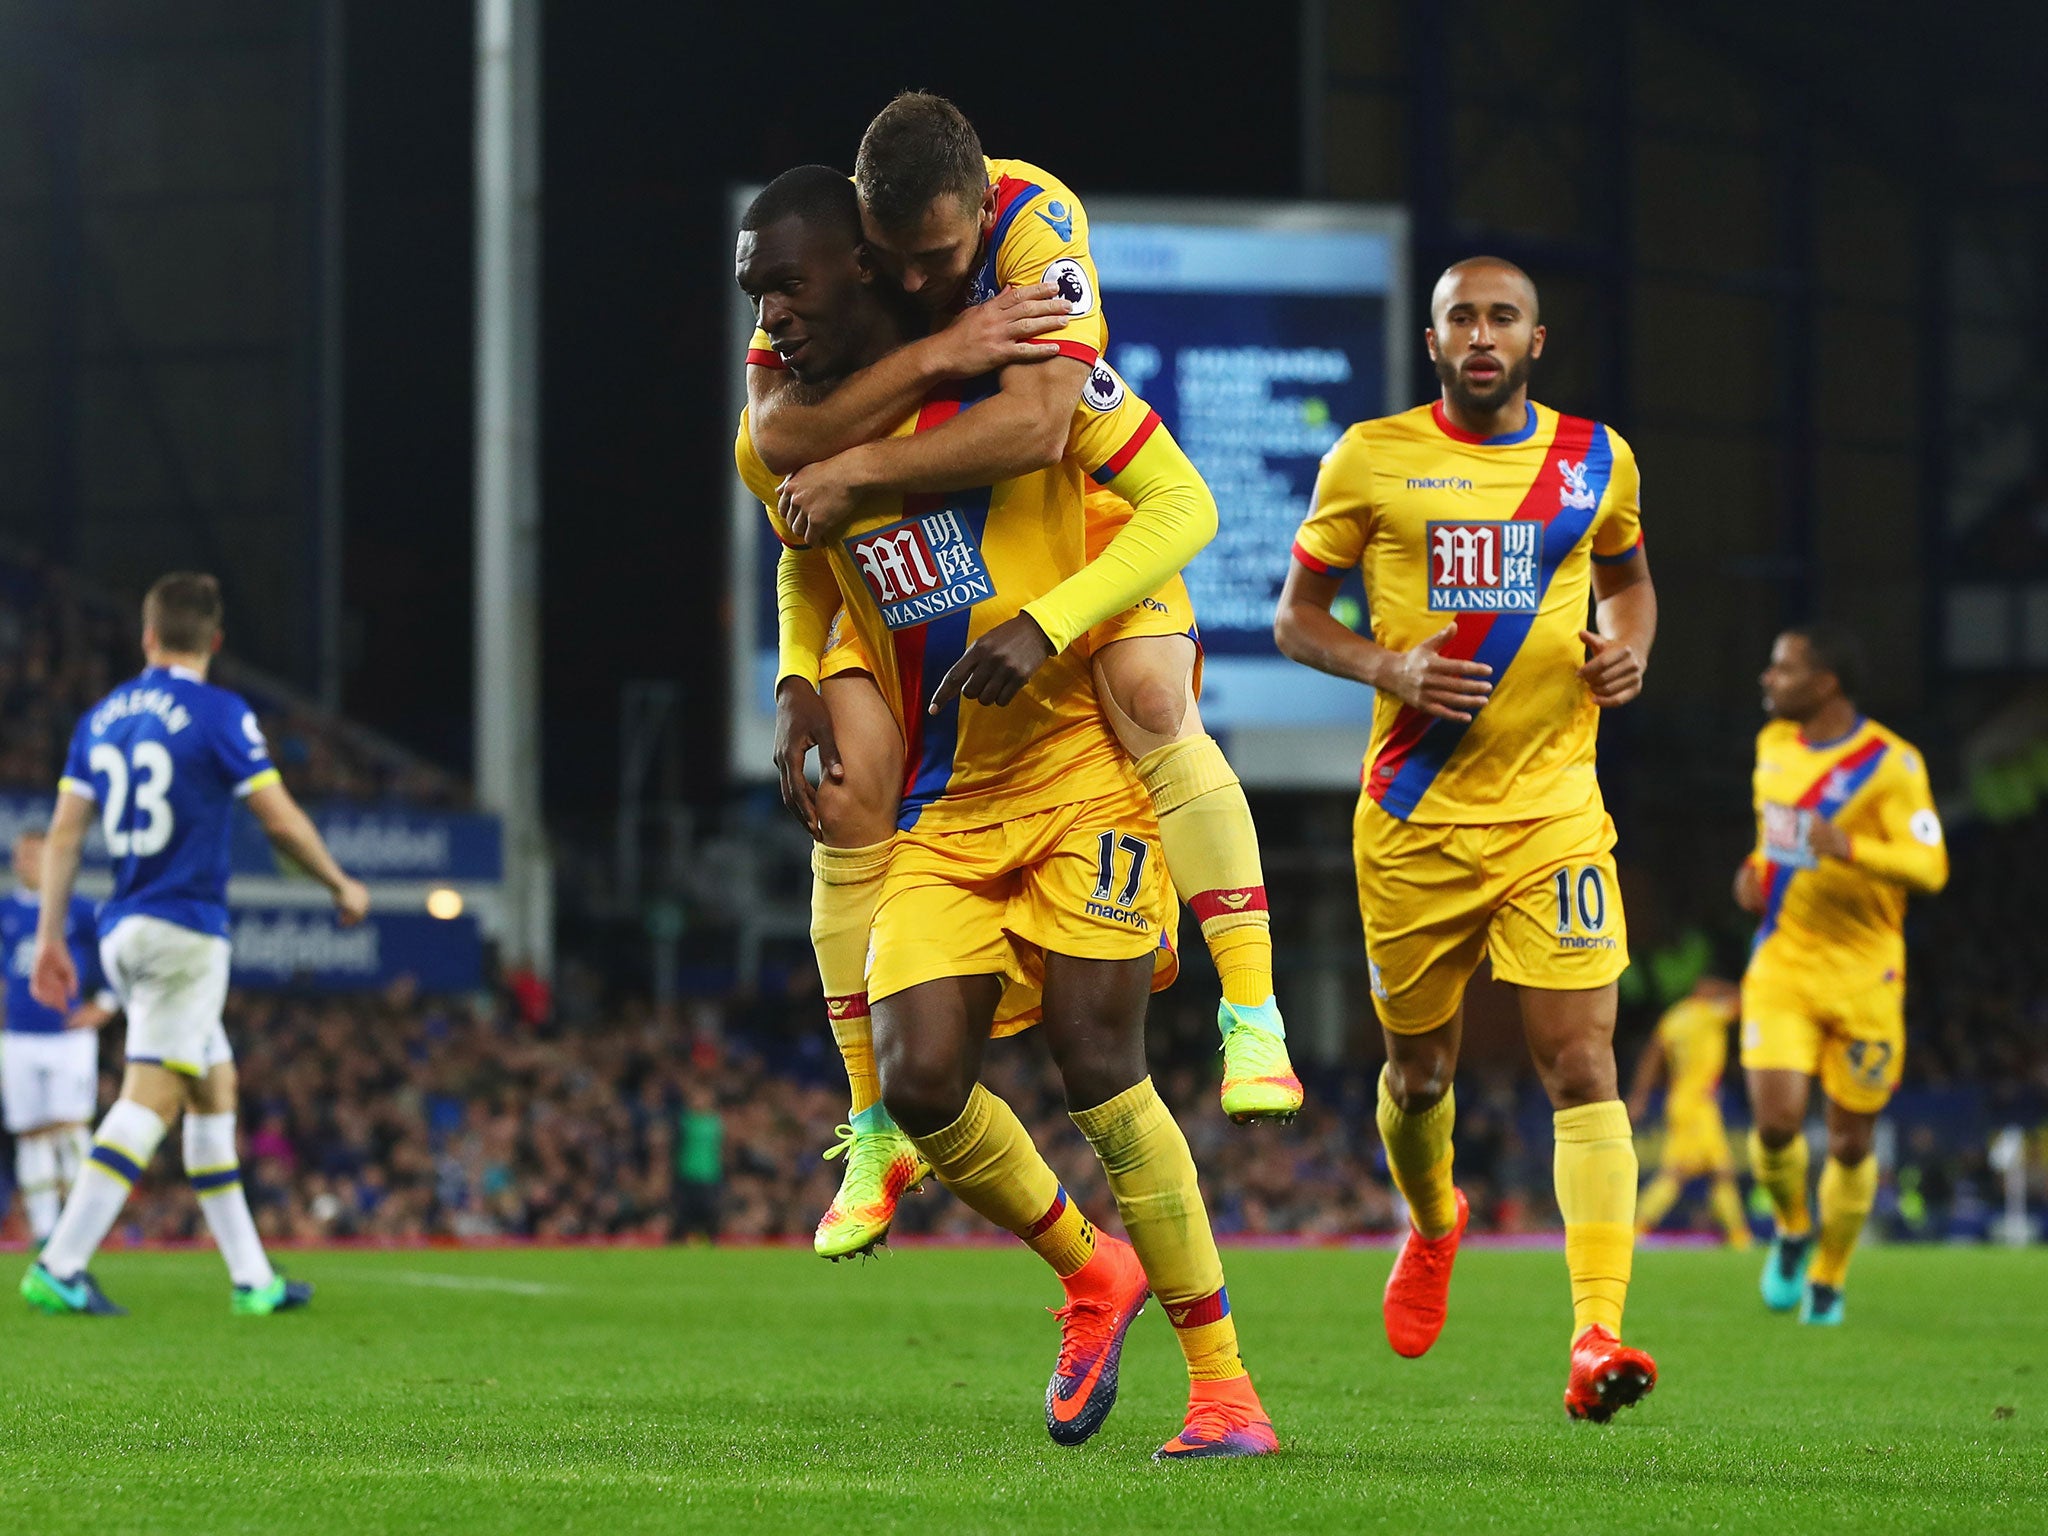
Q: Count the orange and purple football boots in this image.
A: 2